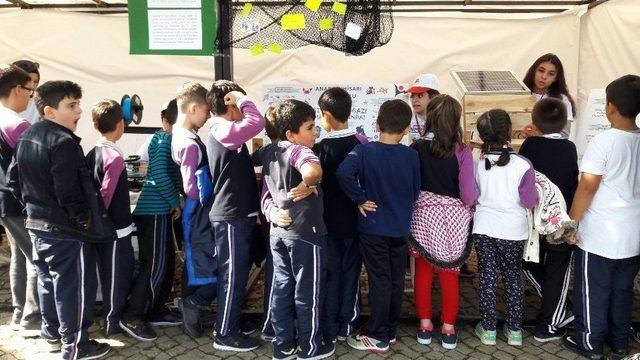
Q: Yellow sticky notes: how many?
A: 7